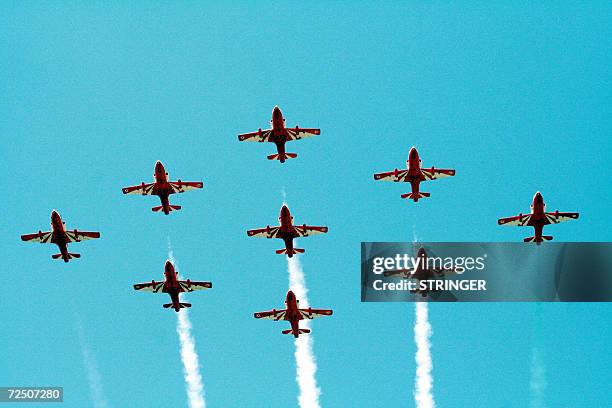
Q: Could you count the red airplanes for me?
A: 9